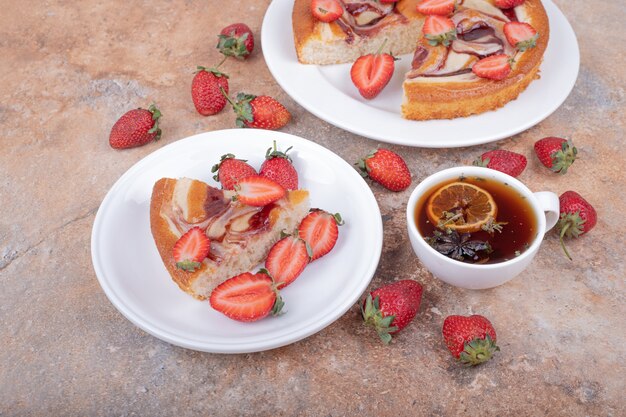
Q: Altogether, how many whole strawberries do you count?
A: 12